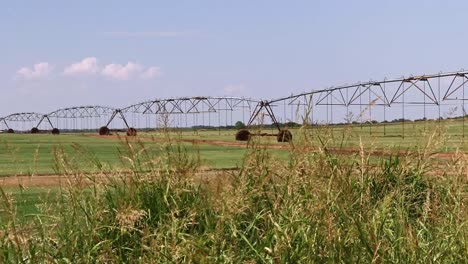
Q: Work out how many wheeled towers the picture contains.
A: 4